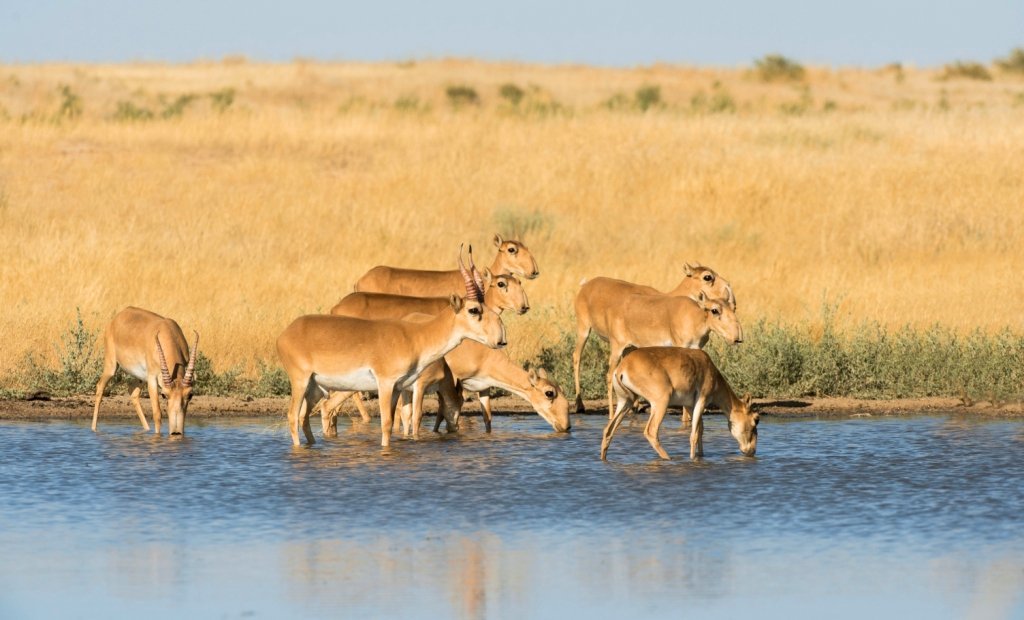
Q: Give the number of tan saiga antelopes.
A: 9